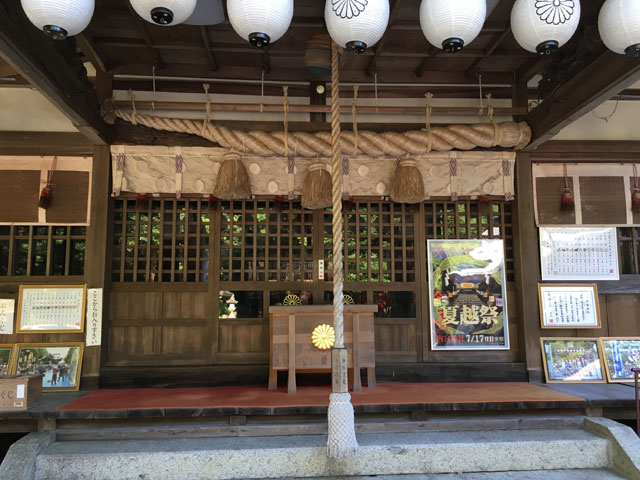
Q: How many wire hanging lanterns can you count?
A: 7